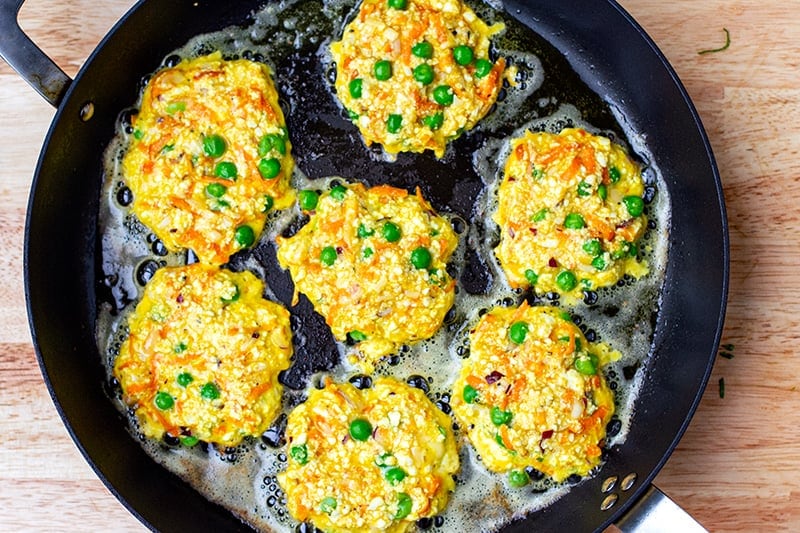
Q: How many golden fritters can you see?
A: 7